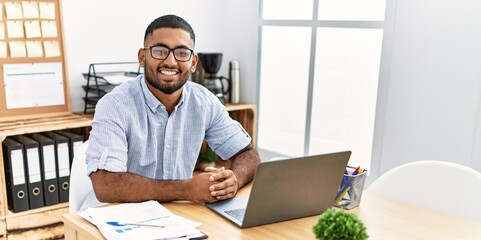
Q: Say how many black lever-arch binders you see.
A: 5